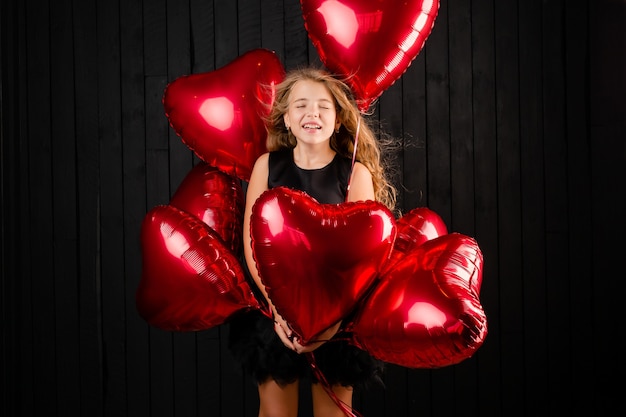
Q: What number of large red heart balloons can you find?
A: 7